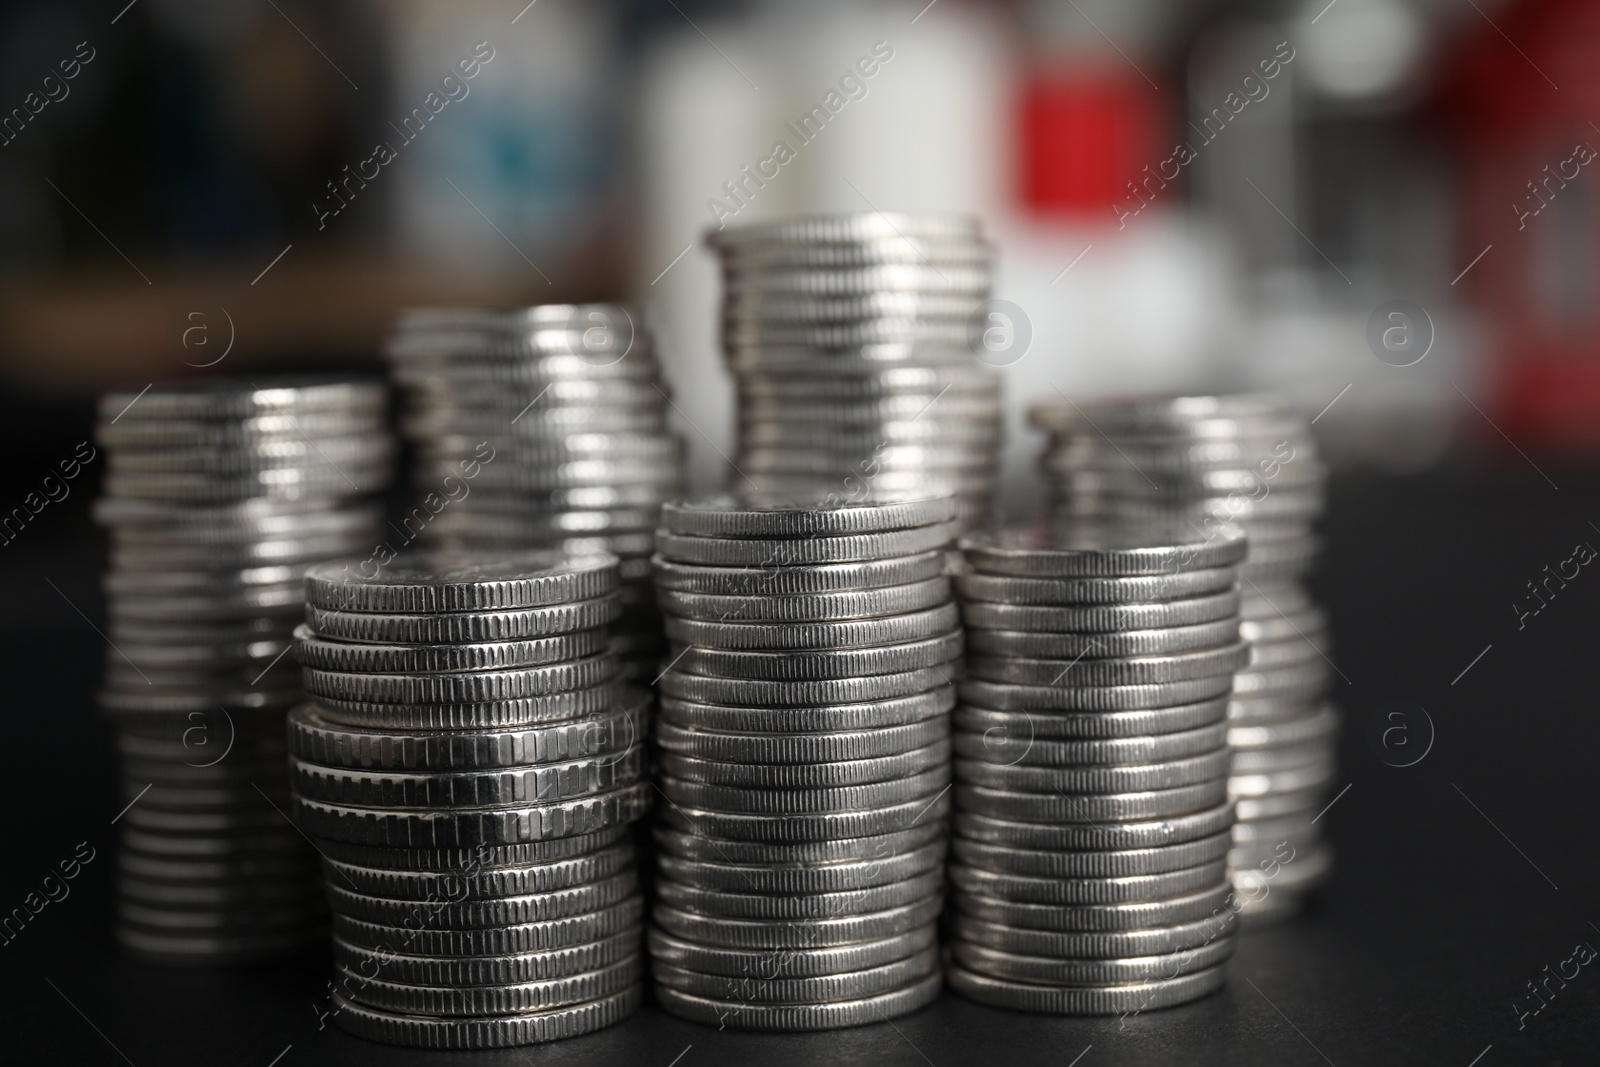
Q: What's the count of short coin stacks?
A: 3